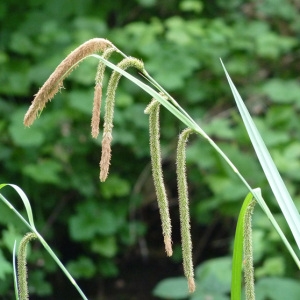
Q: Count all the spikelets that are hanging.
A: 7